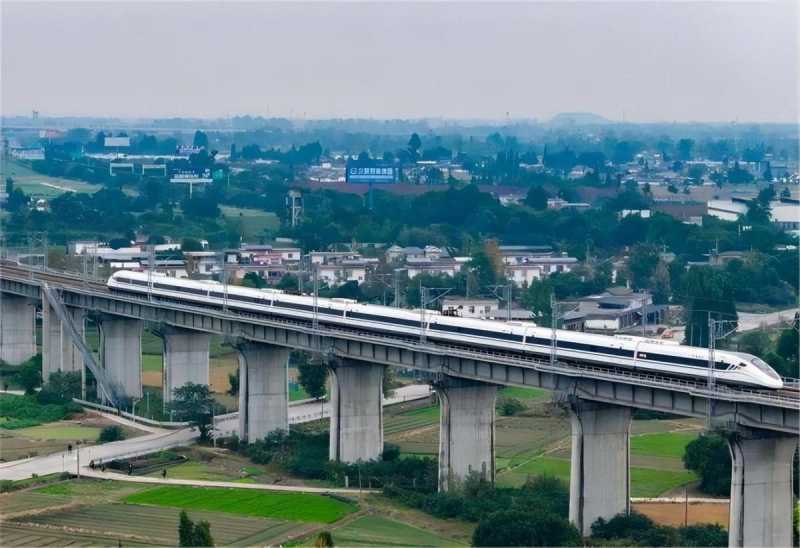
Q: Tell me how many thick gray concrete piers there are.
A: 9